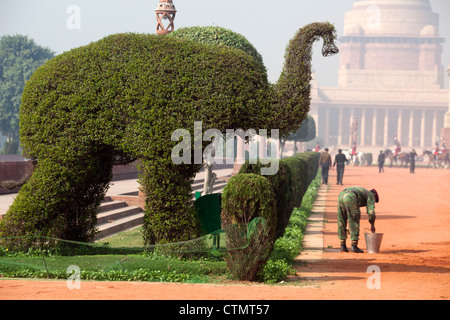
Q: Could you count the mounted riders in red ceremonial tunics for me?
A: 5